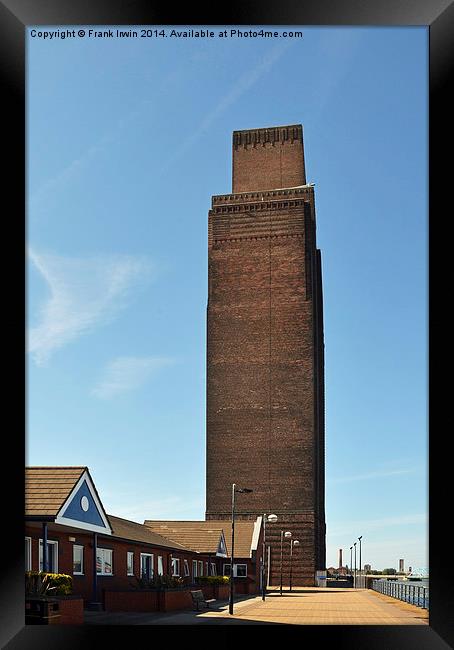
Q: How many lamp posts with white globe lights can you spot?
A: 3